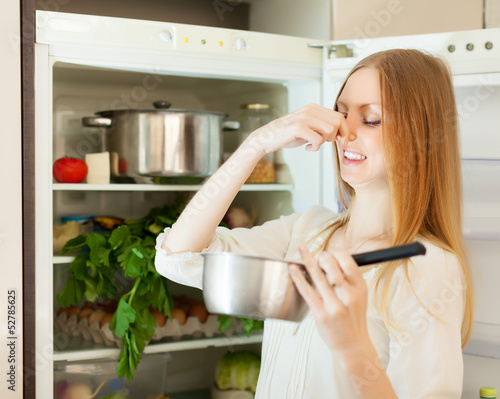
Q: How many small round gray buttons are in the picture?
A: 3